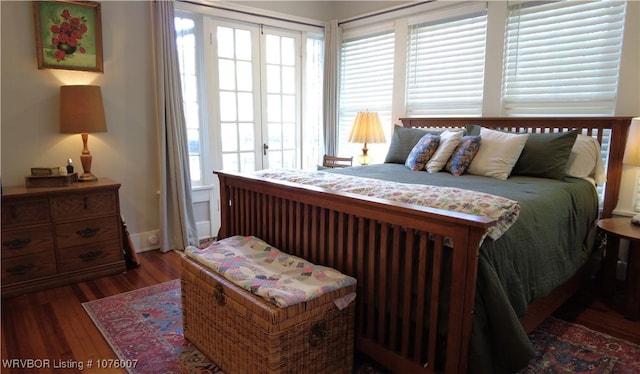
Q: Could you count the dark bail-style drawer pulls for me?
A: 4